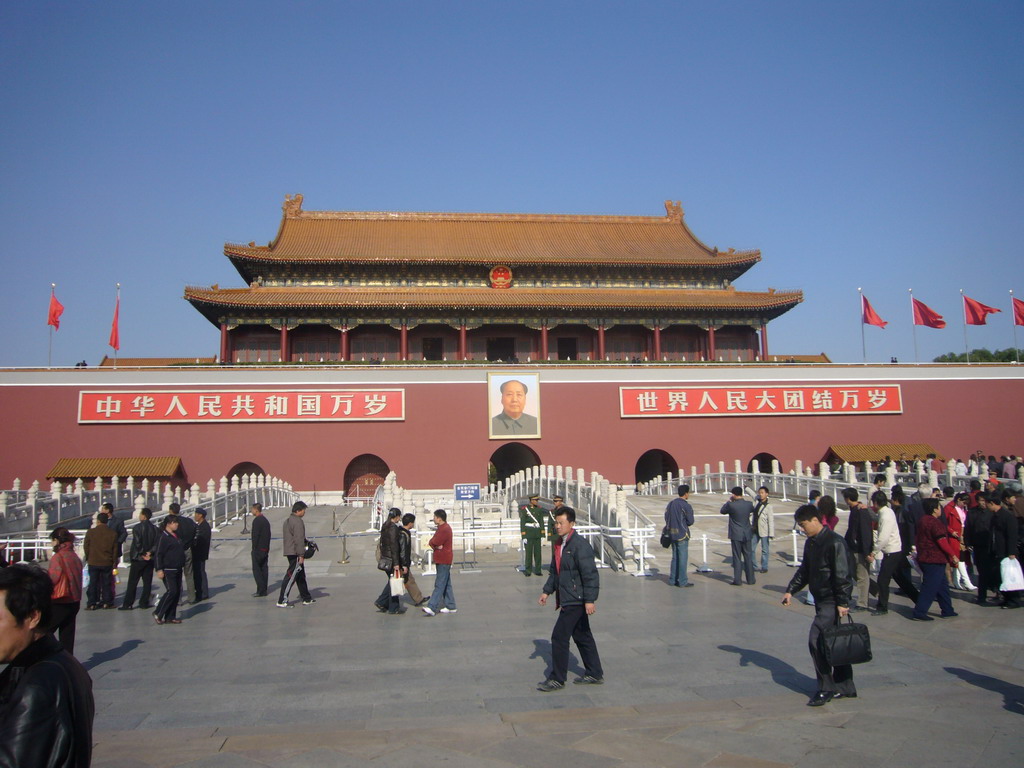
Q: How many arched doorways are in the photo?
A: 5